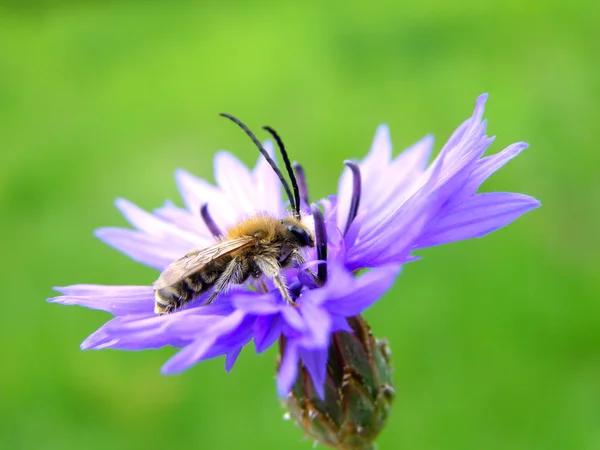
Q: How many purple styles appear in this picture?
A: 4